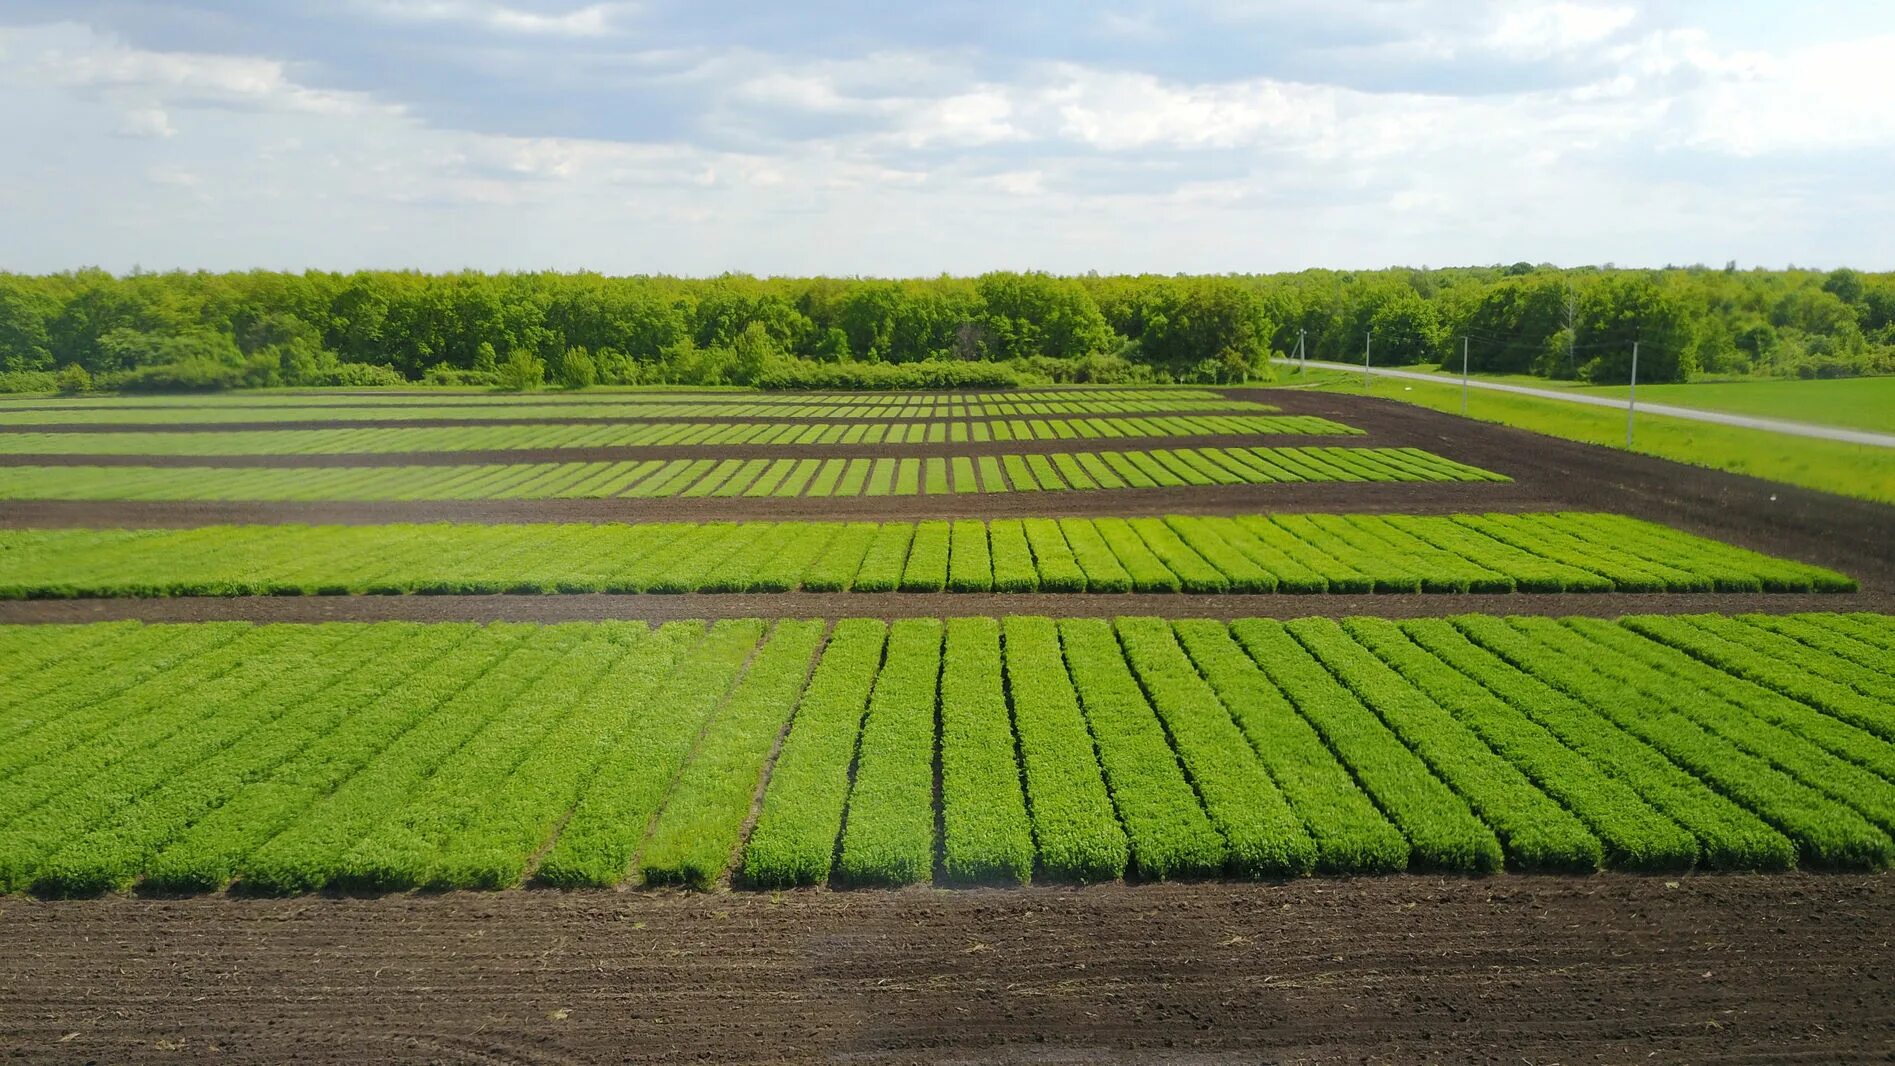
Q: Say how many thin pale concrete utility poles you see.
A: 4